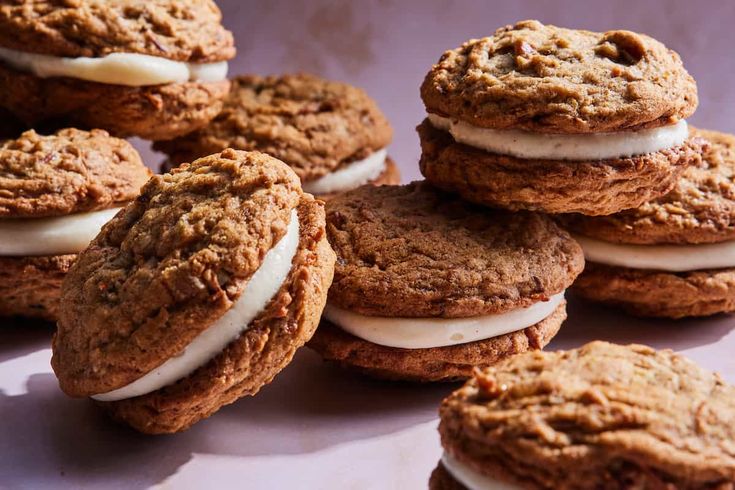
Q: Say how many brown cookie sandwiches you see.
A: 8